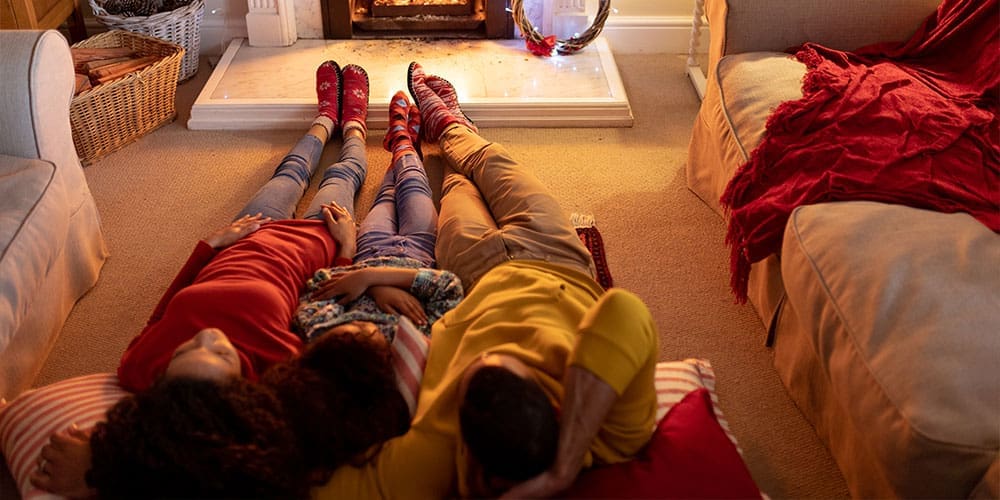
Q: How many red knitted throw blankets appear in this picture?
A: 1